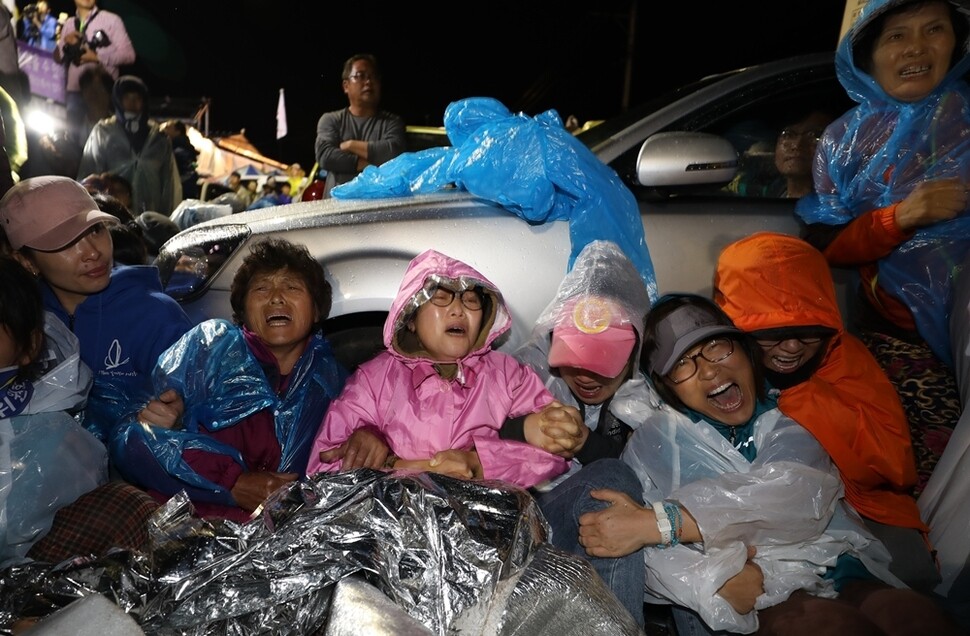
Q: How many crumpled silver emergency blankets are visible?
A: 1